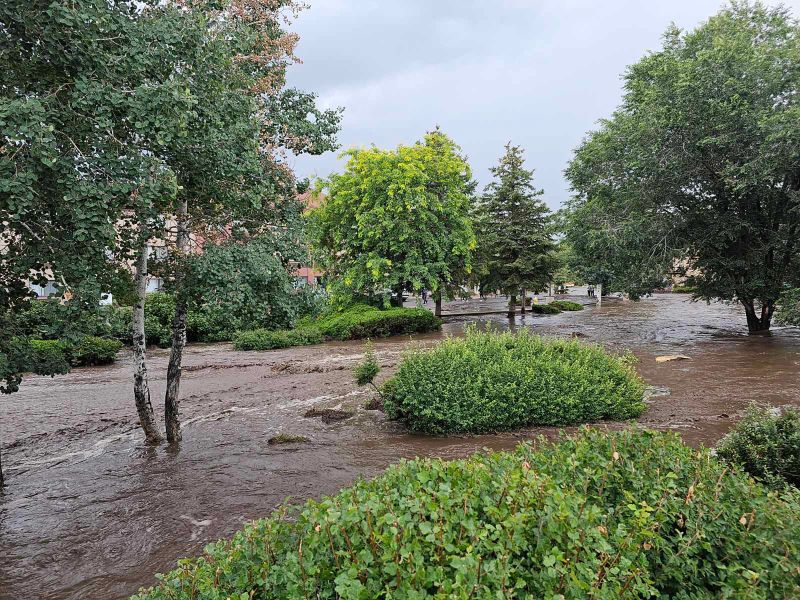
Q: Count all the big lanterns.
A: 0